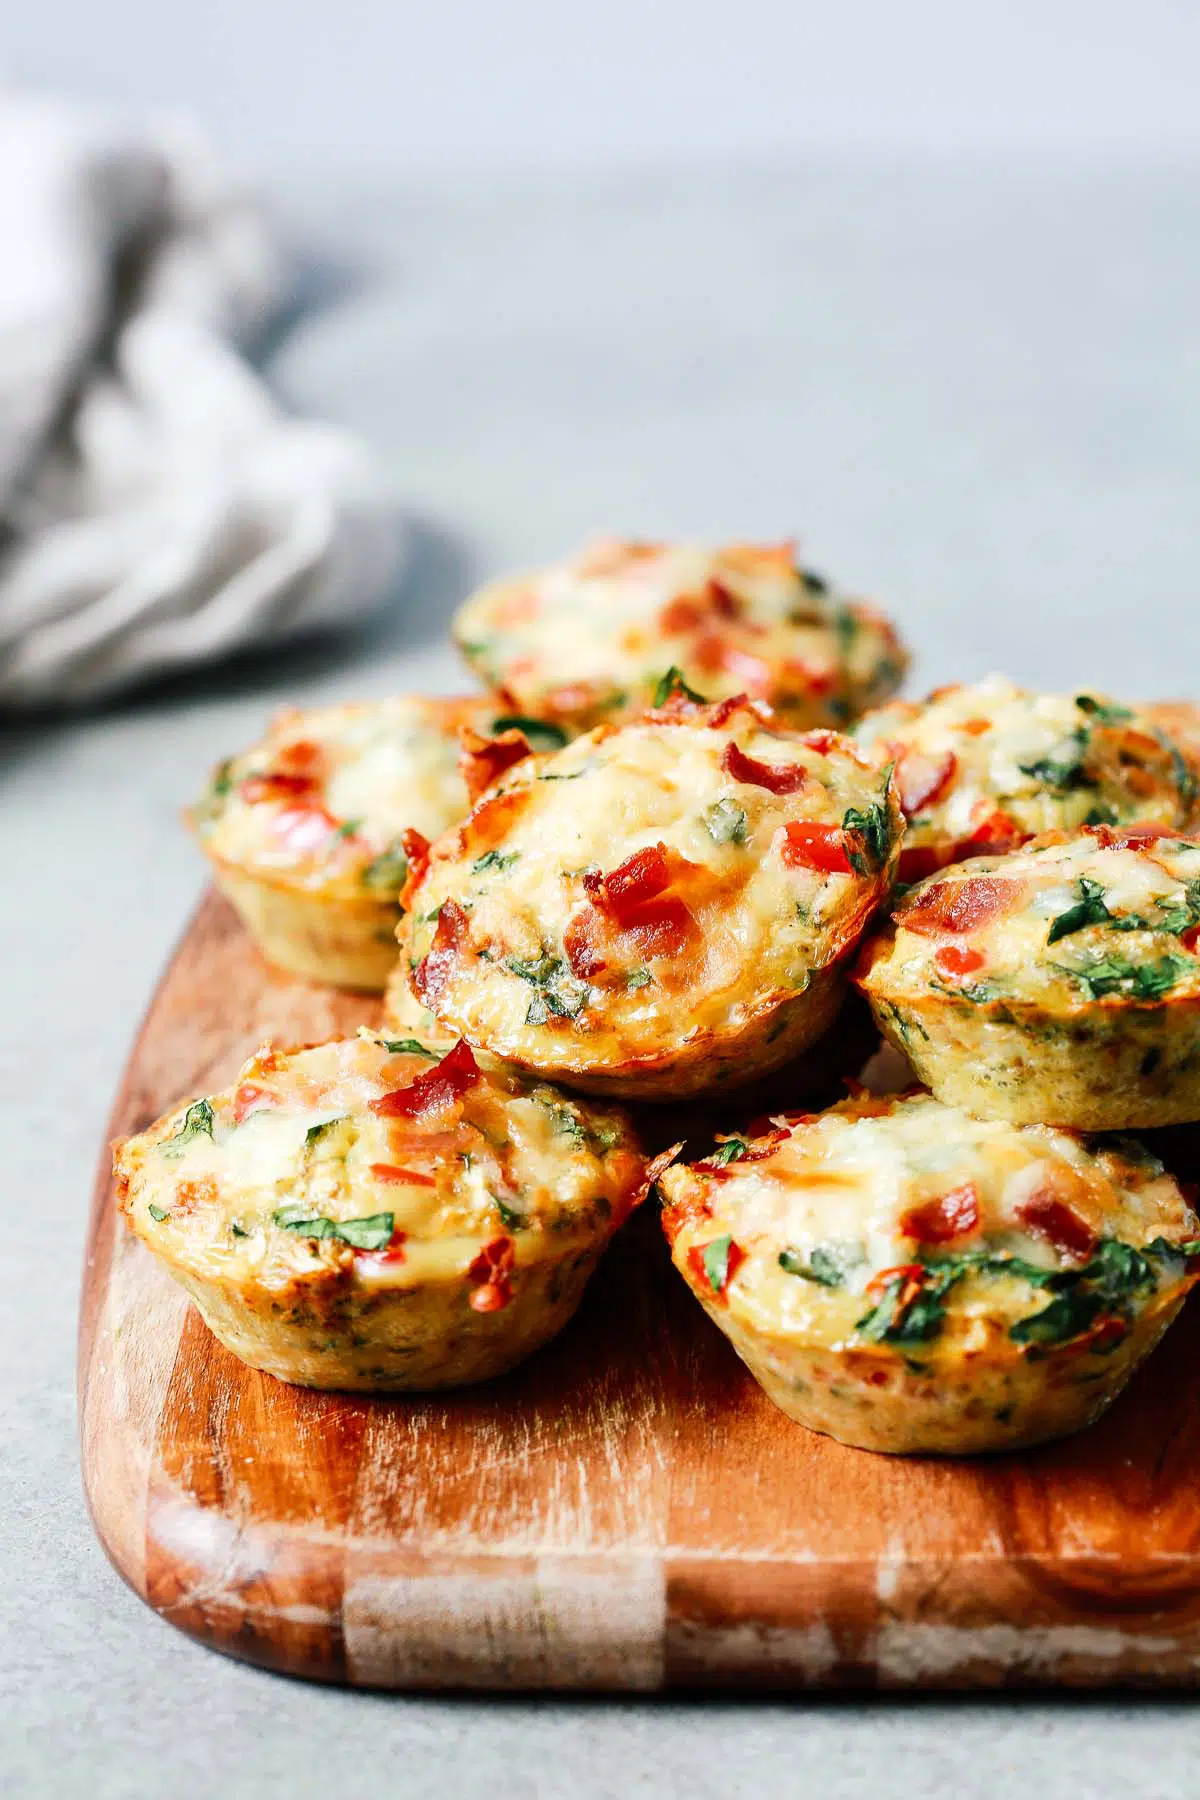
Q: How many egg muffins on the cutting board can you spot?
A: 7